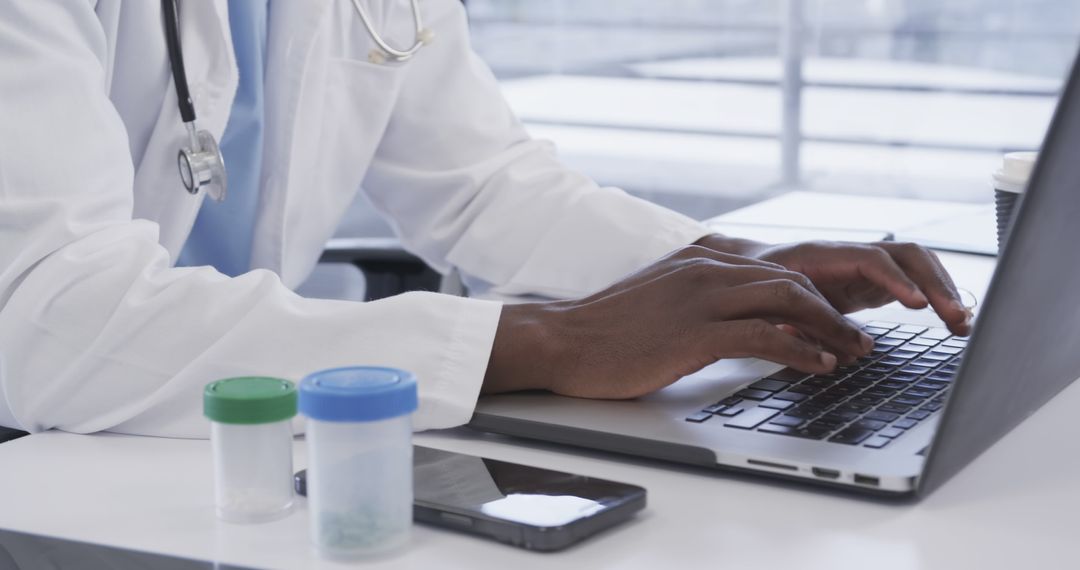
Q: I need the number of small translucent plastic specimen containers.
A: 2